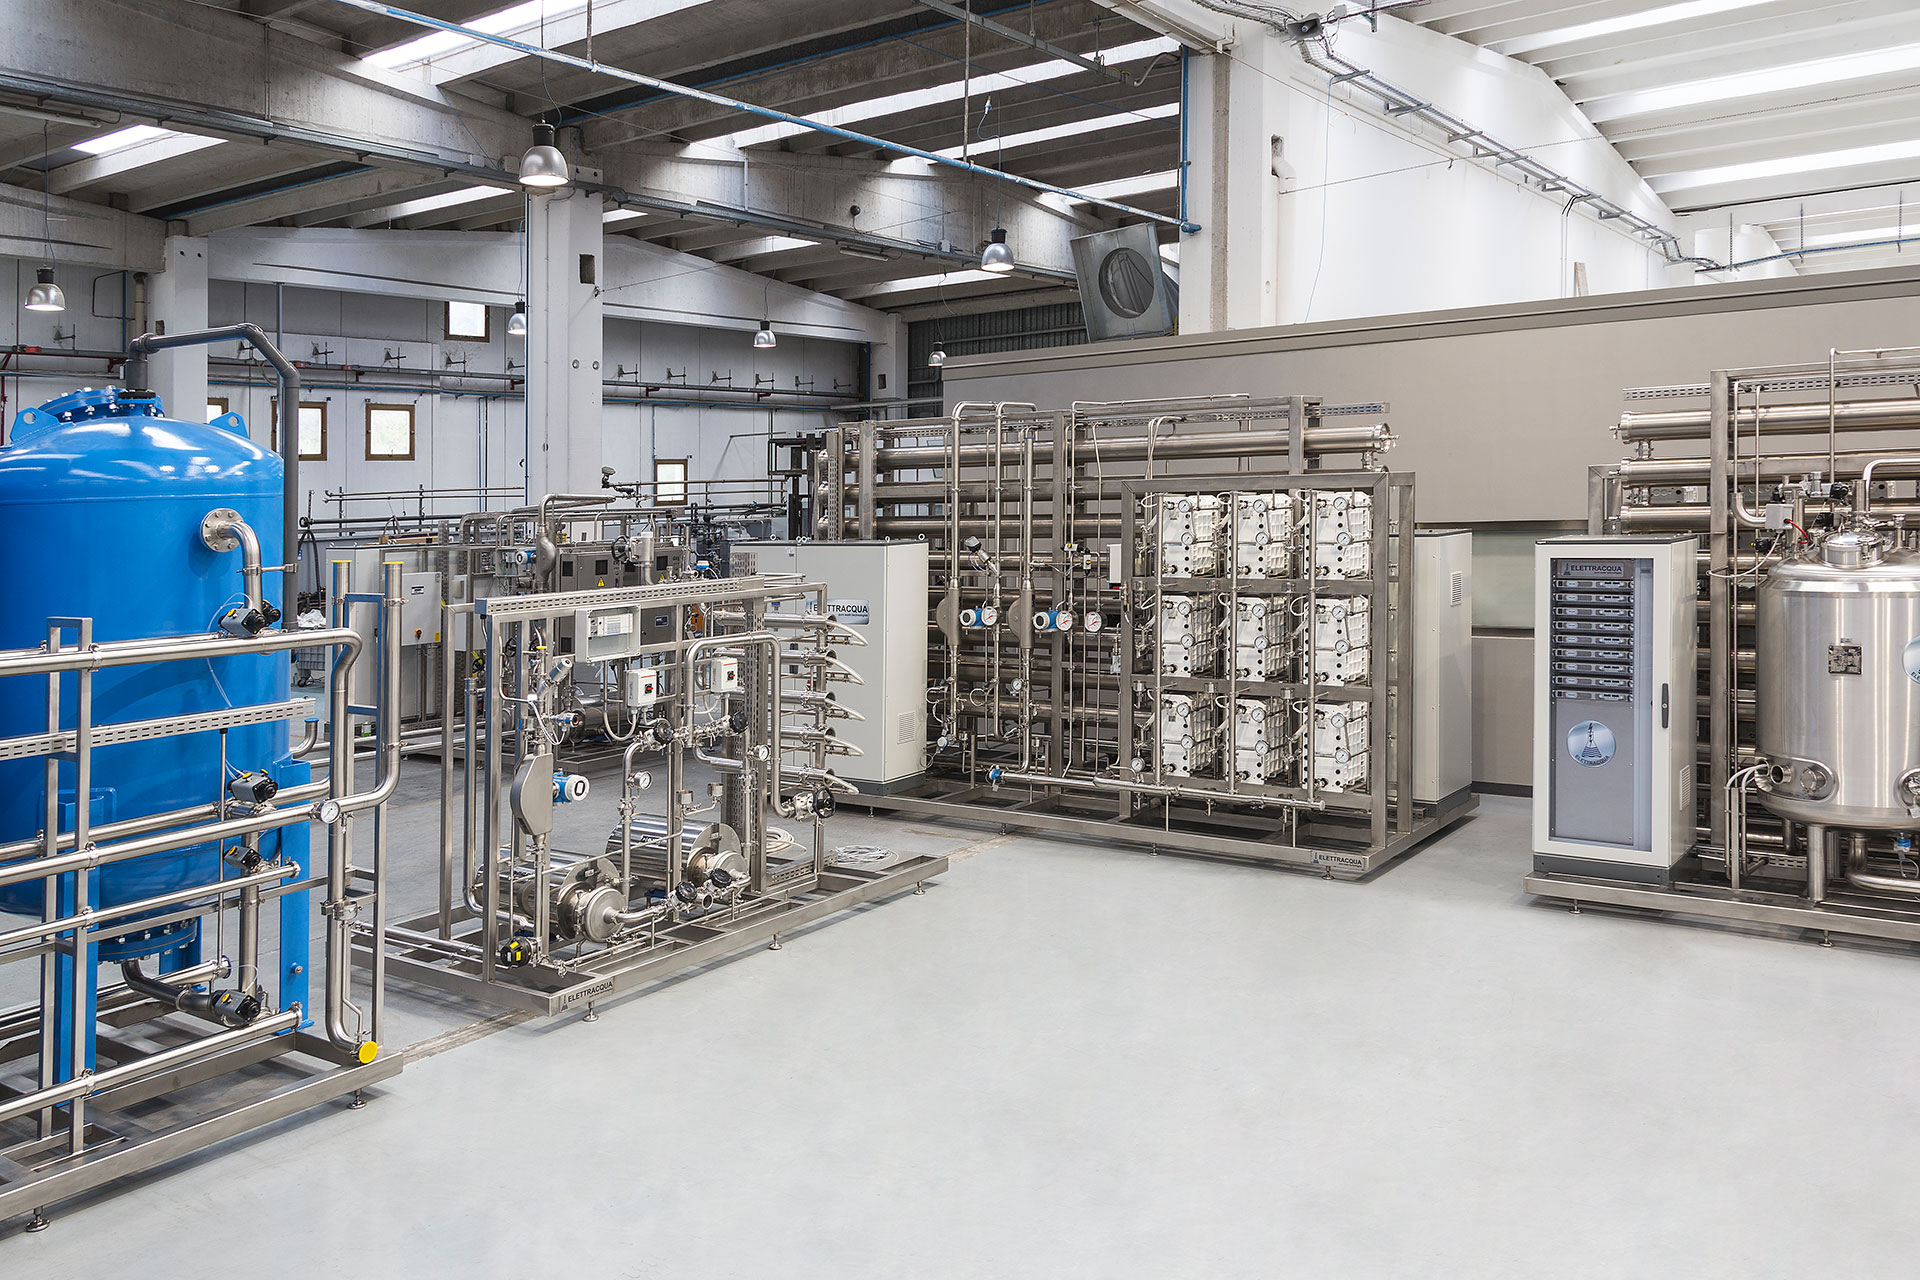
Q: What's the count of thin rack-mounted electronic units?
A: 9